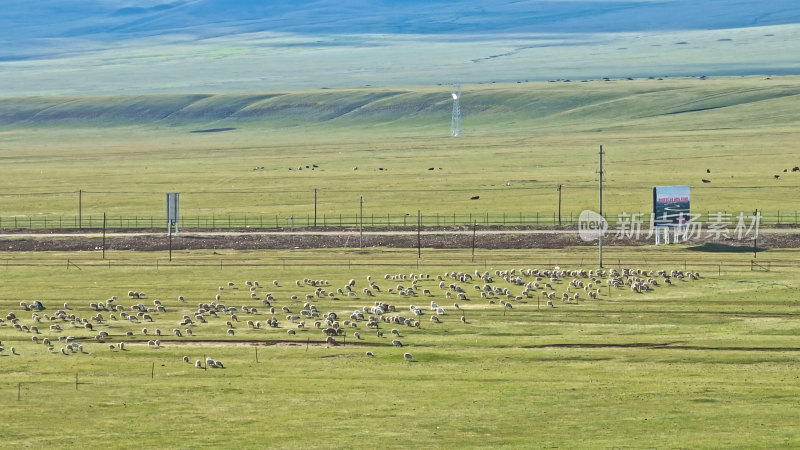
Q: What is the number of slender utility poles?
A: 10